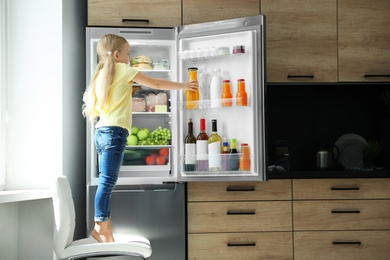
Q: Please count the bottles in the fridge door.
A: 11